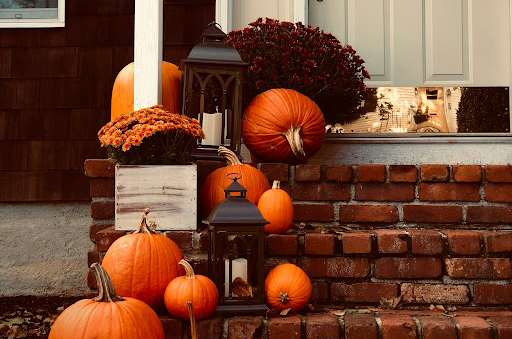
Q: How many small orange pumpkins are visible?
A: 3